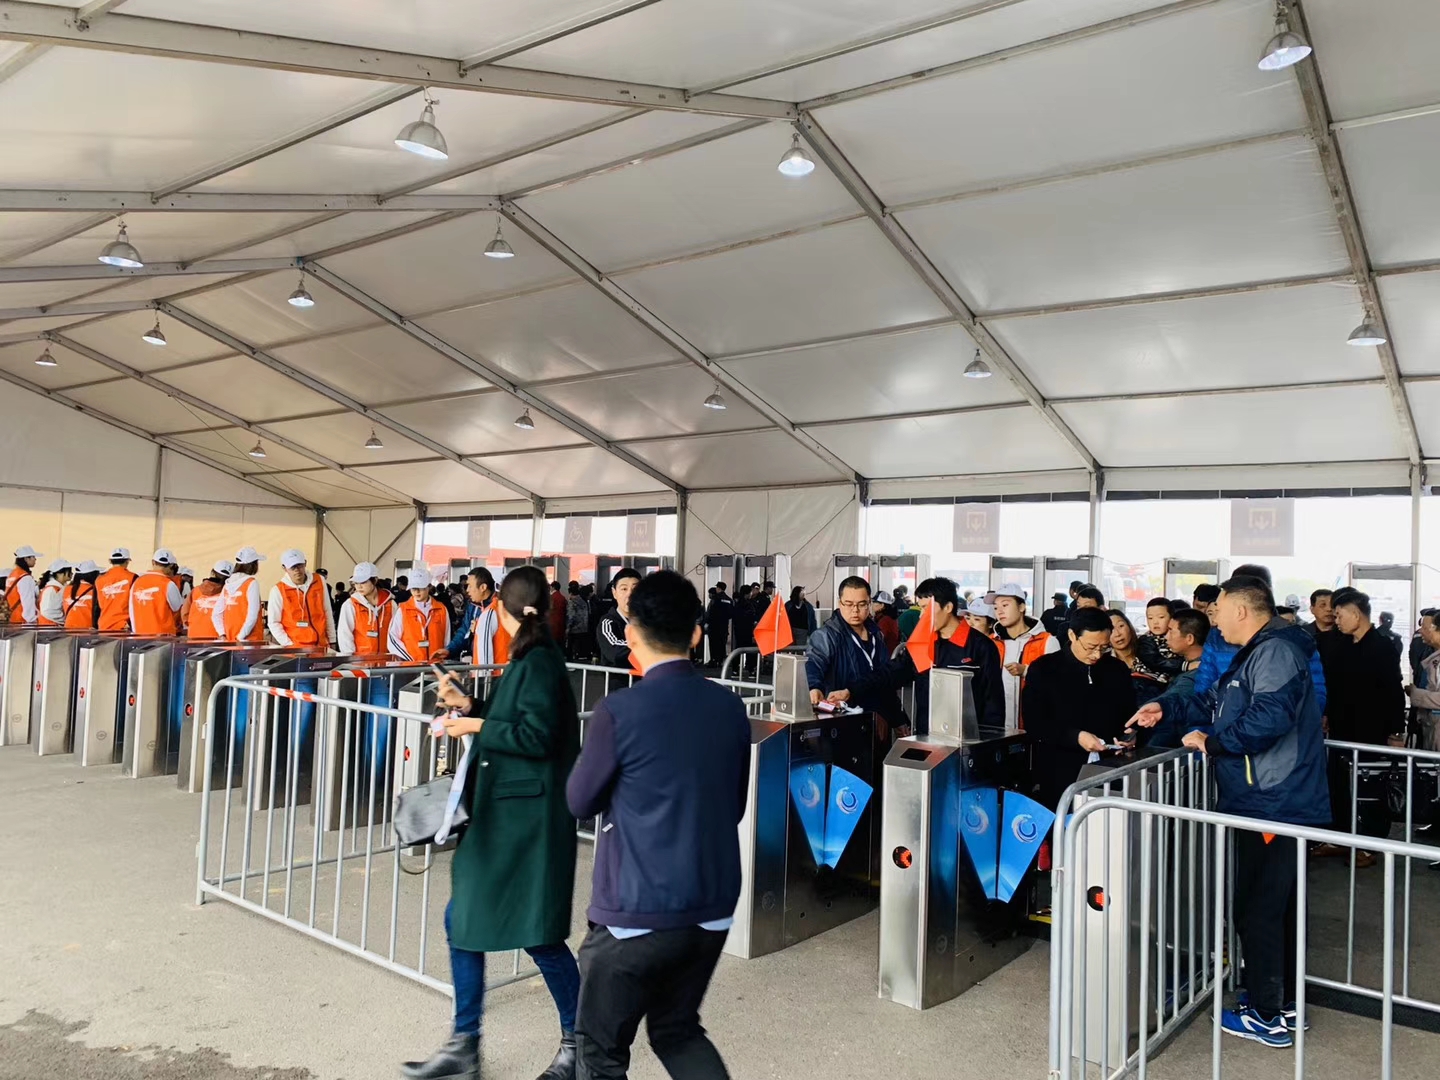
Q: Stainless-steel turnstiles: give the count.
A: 11